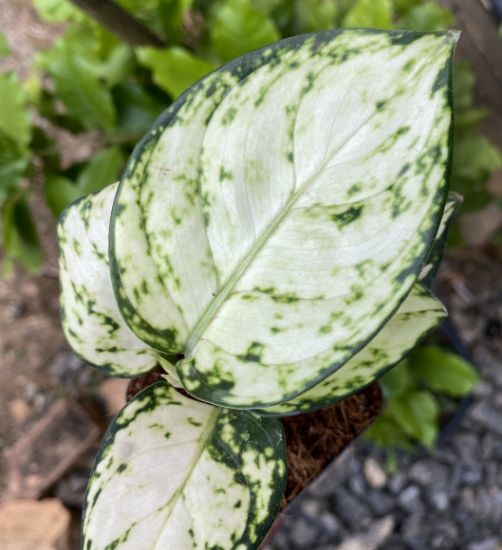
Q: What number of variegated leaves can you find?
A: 5